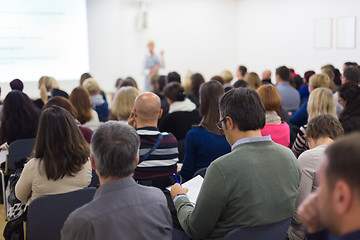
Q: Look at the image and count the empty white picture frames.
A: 2